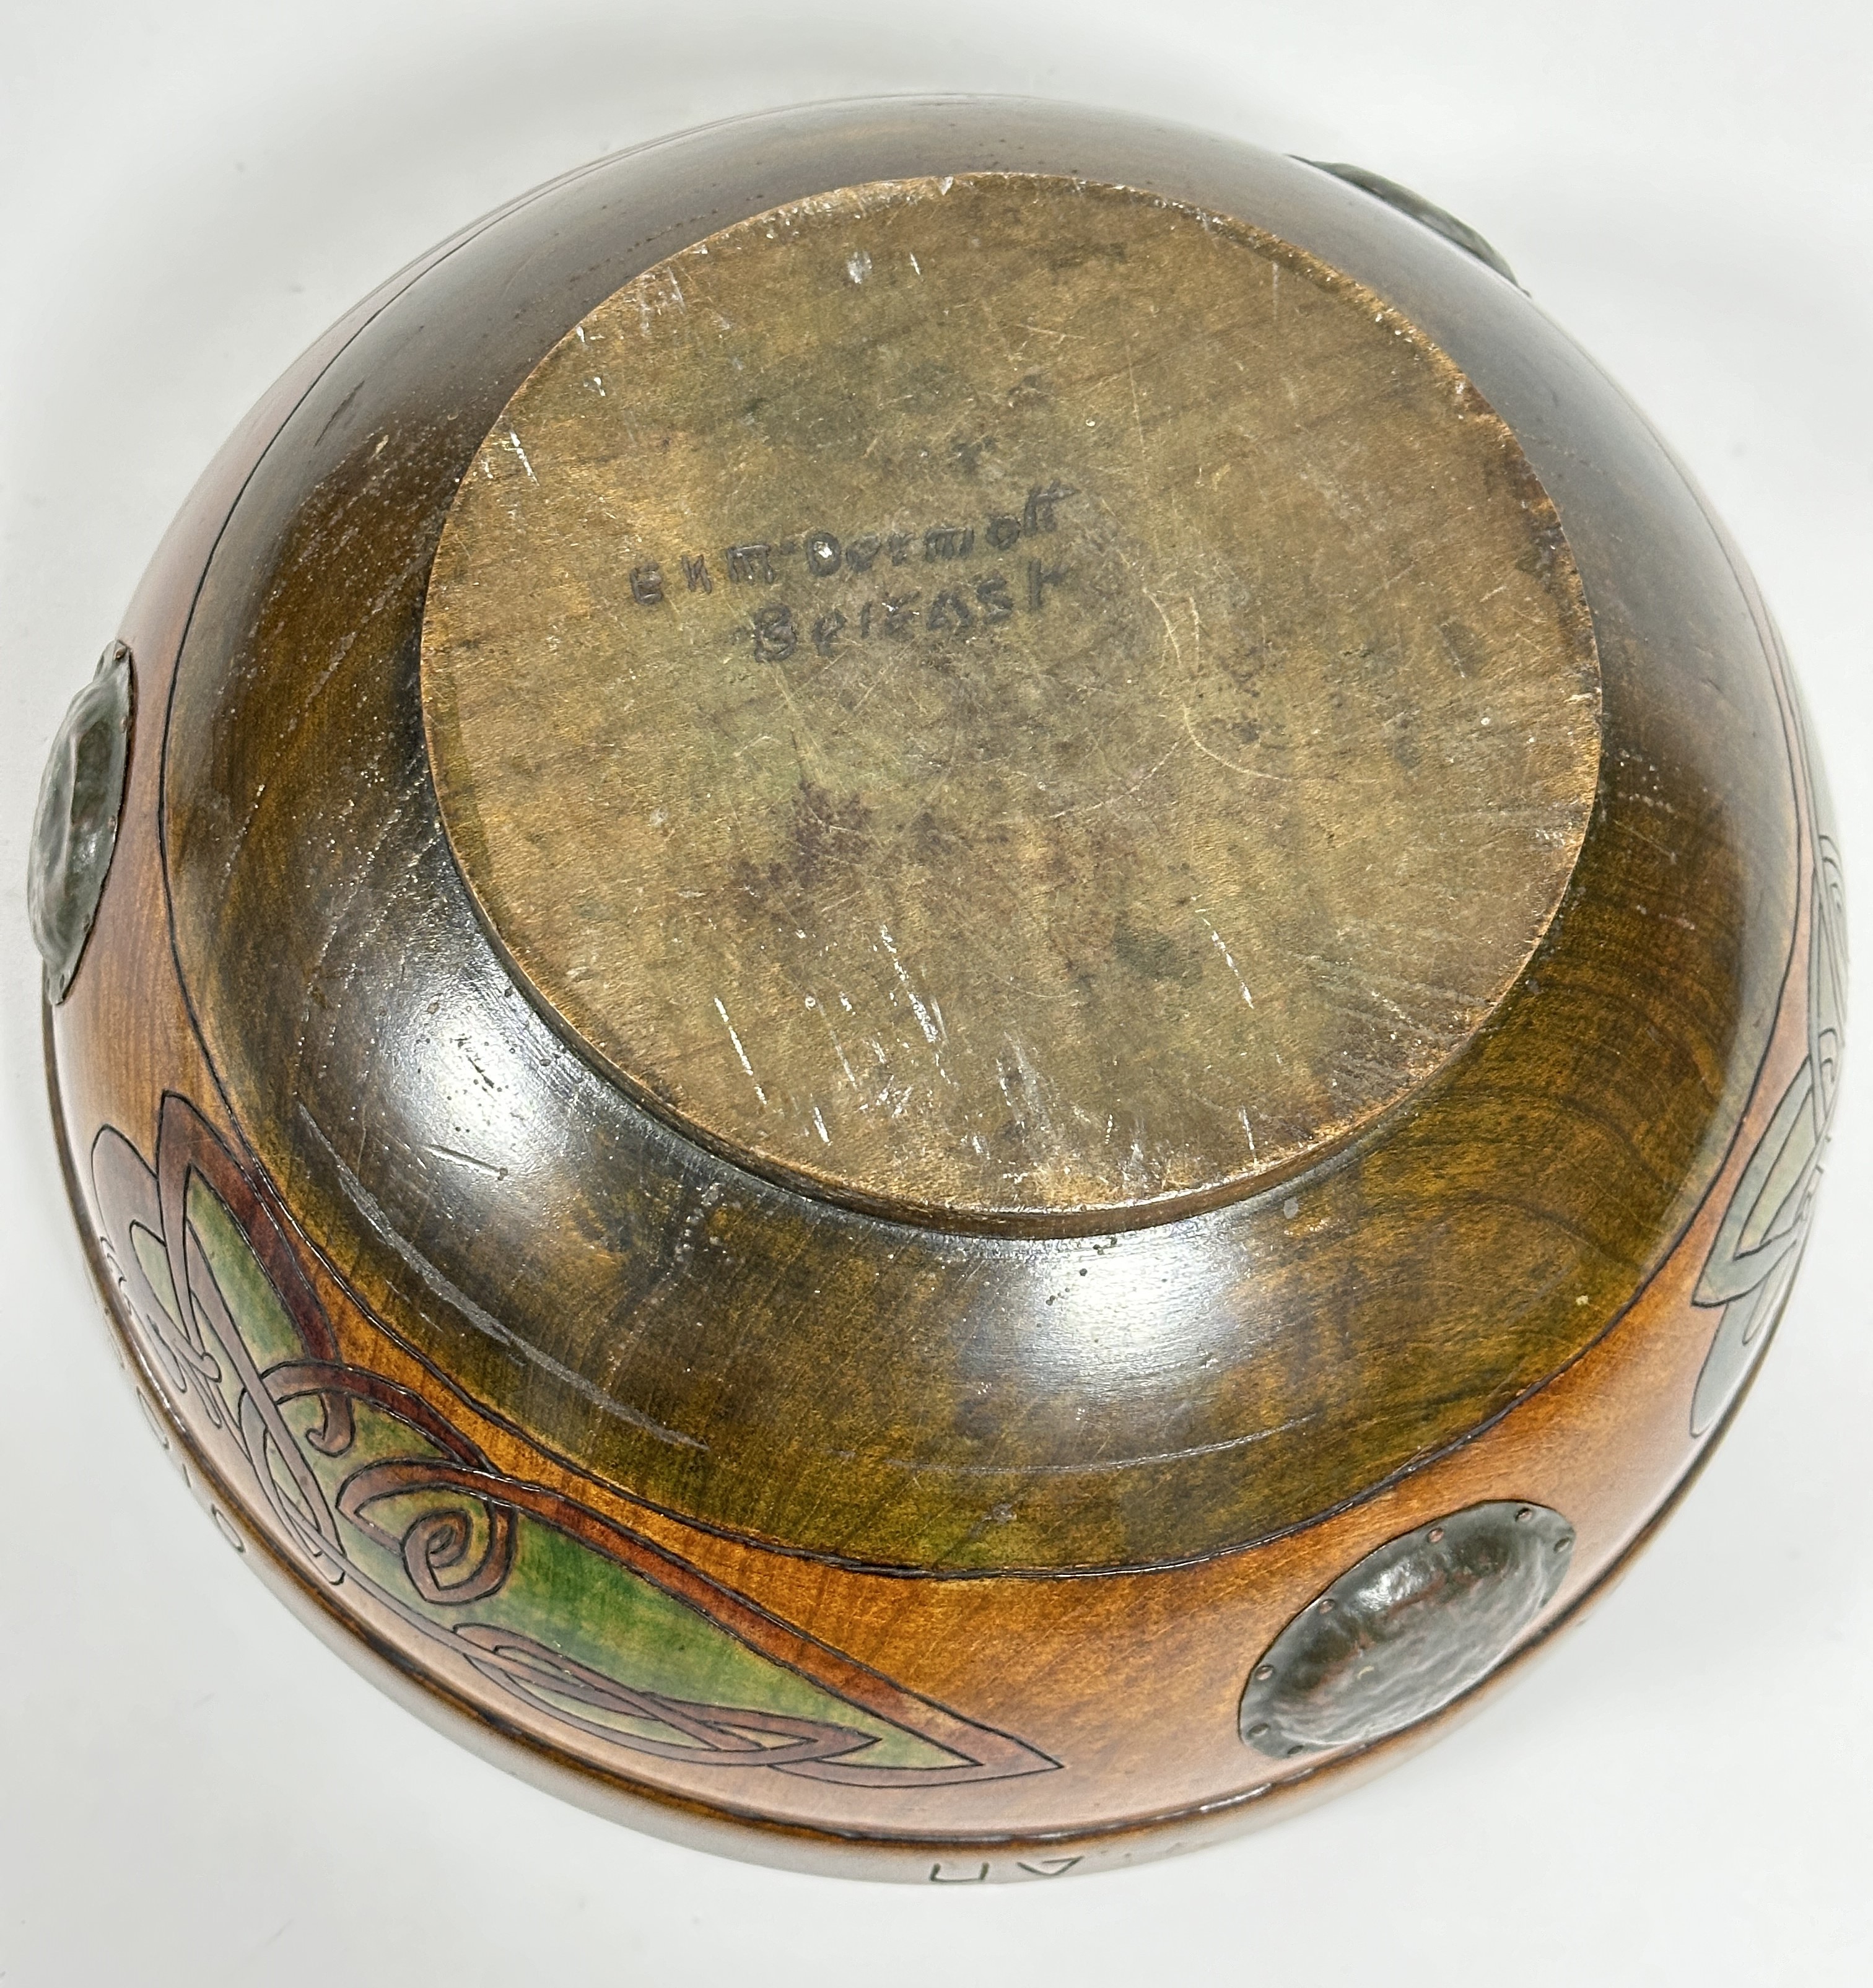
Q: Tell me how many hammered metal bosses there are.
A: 3